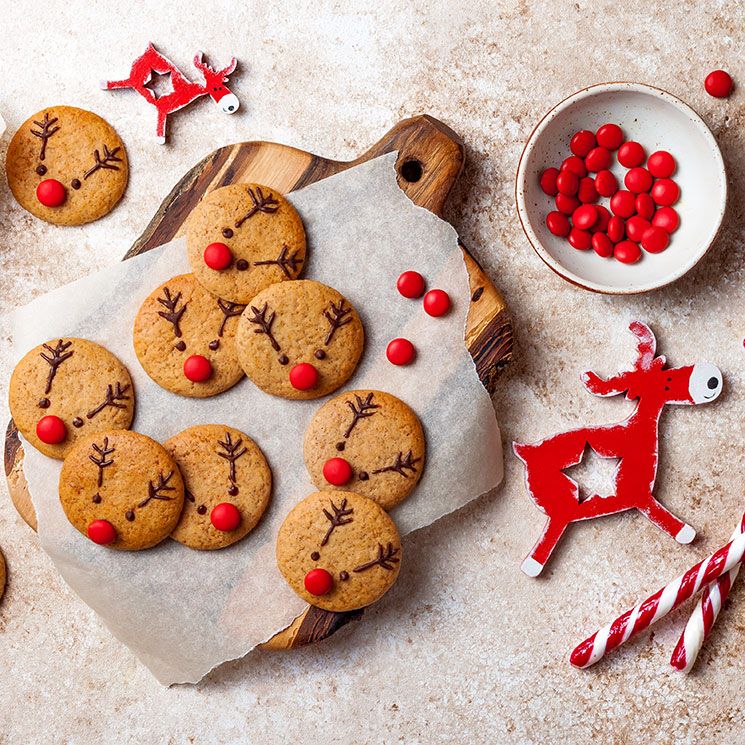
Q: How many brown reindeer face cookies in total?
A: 9